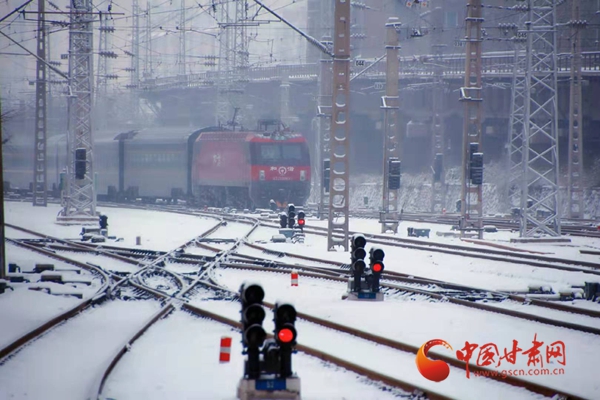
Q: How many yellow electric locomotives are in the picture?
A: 0